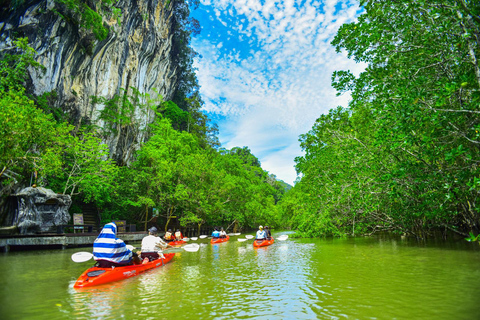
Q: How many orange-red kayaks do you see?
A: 4